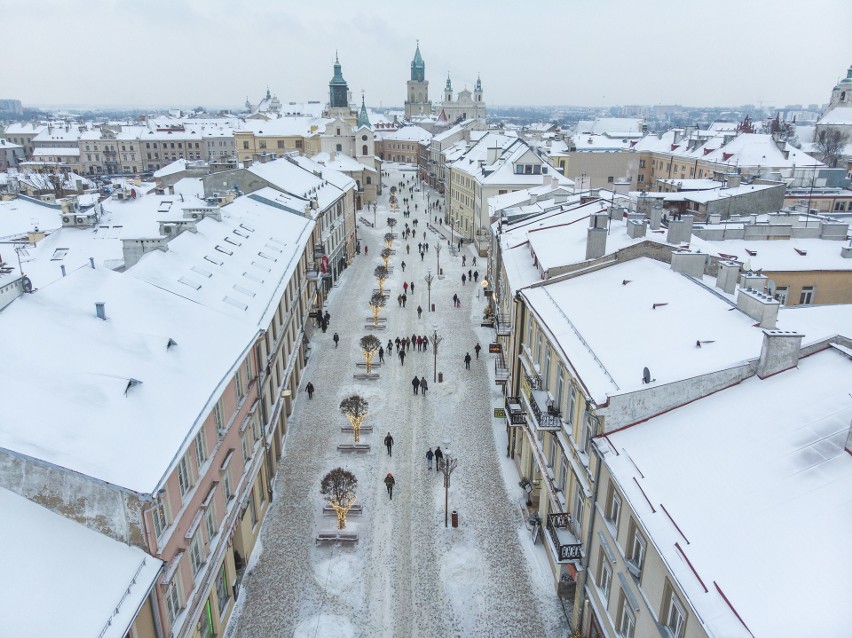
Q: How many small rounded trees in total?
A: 10